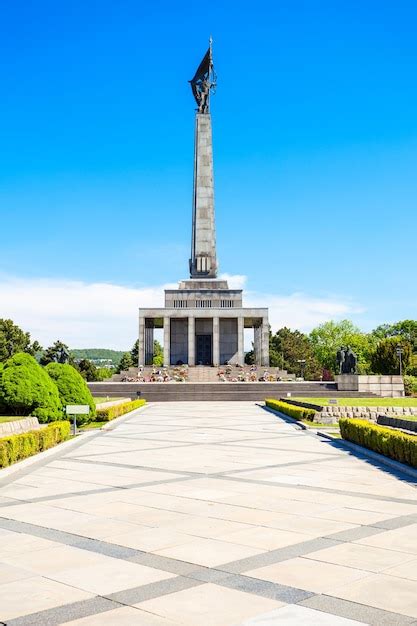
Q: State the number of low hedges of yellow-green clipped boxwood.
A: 4